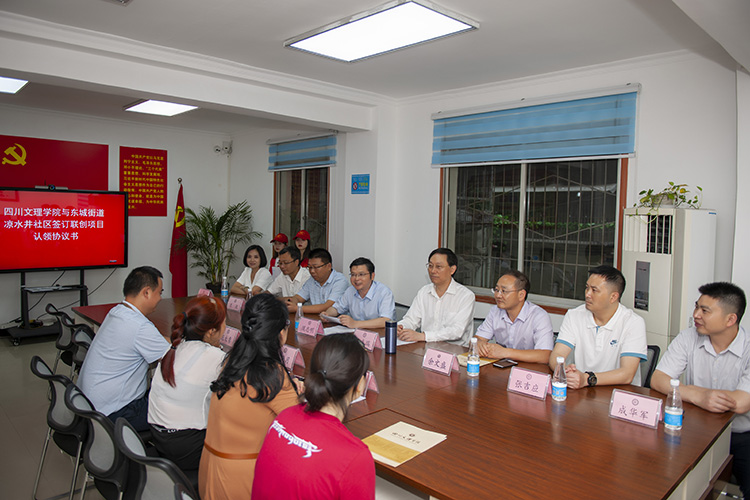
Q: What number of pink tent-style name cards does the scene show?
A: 10